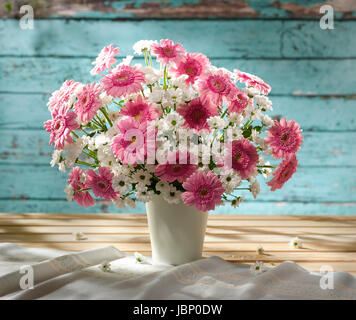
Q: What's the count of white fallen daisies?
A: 6